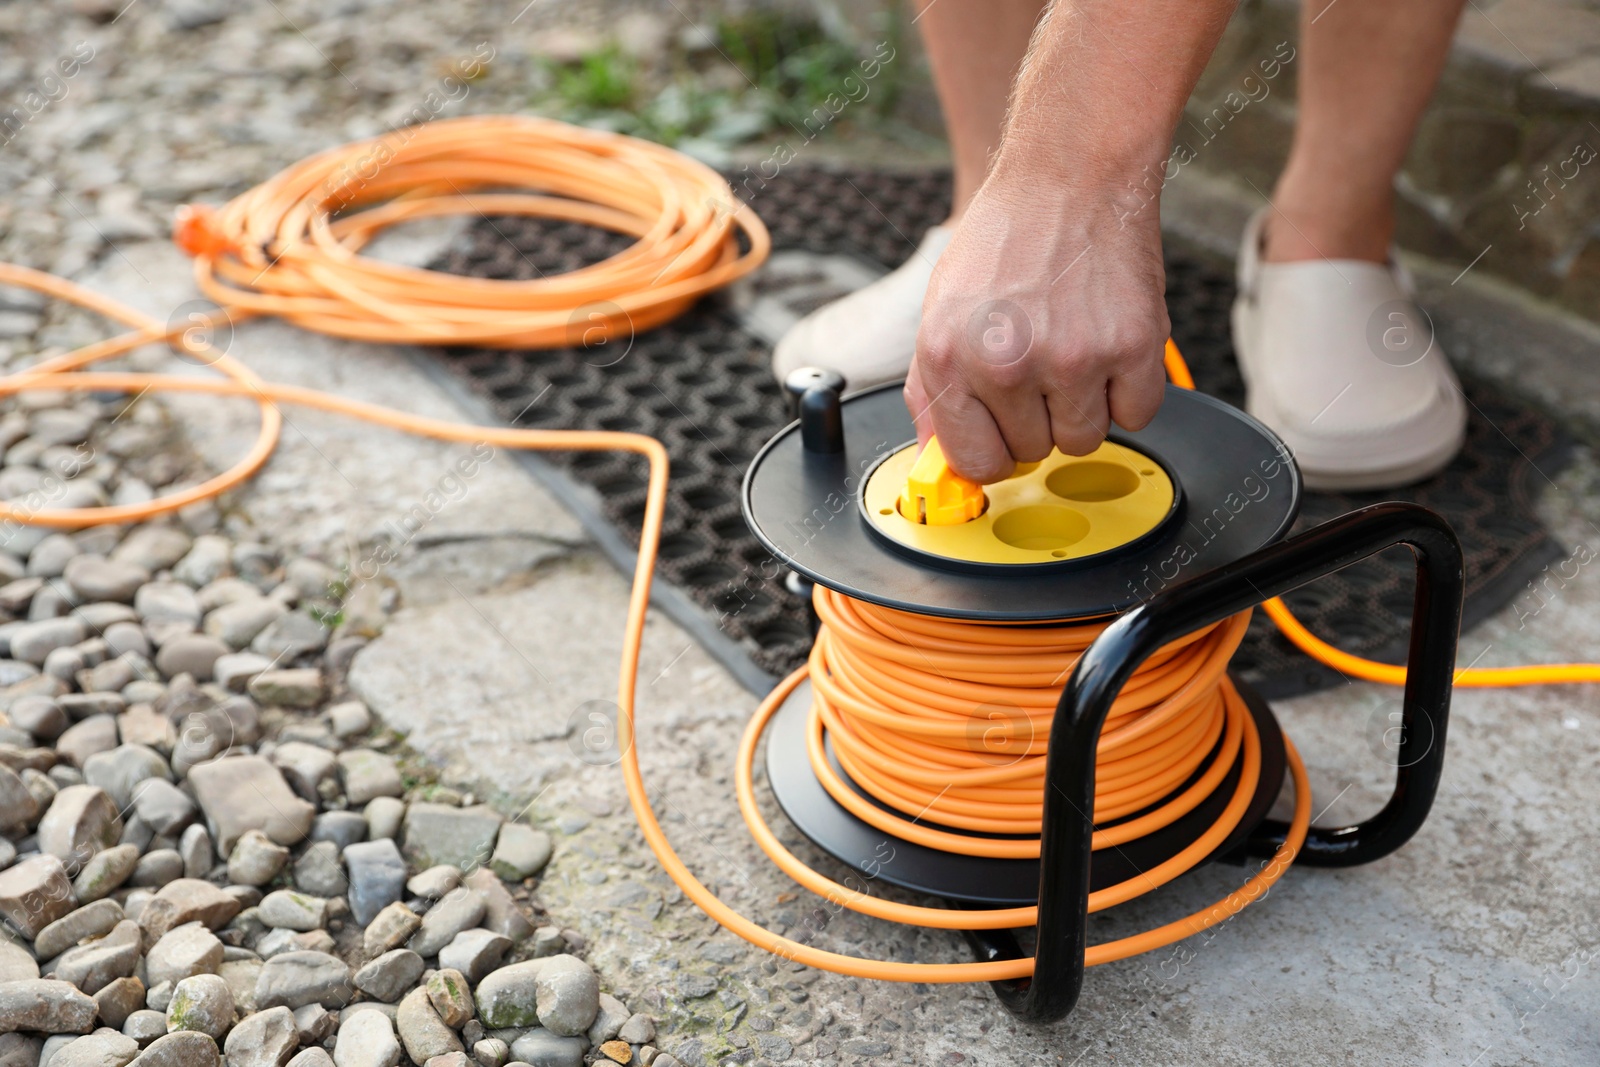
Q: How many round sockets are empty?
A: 3